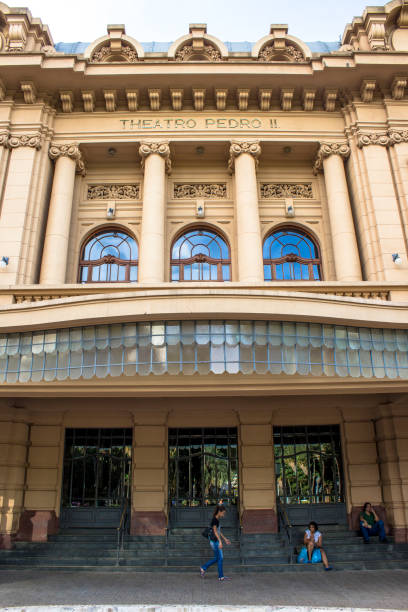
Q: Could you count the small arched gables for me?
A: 3